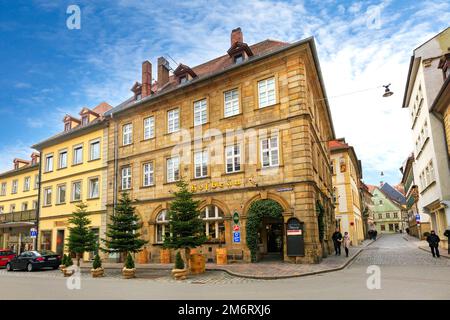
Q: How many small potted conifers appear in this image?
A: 5